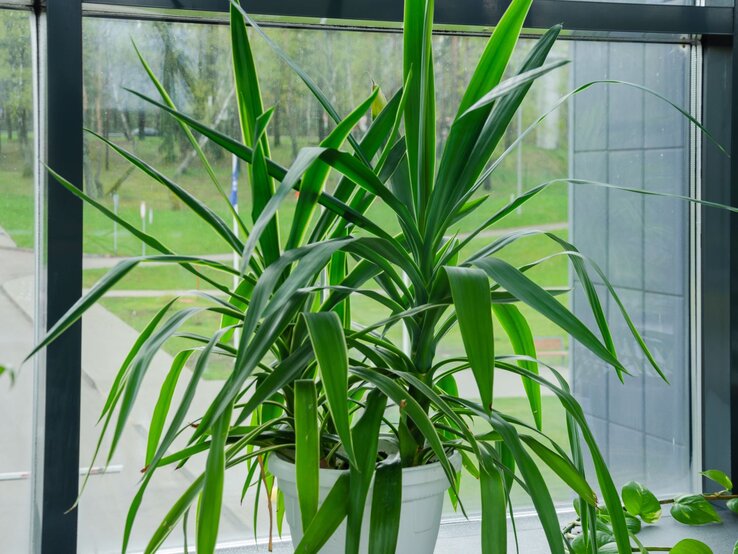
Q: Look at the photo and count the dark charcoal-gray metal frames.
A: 3